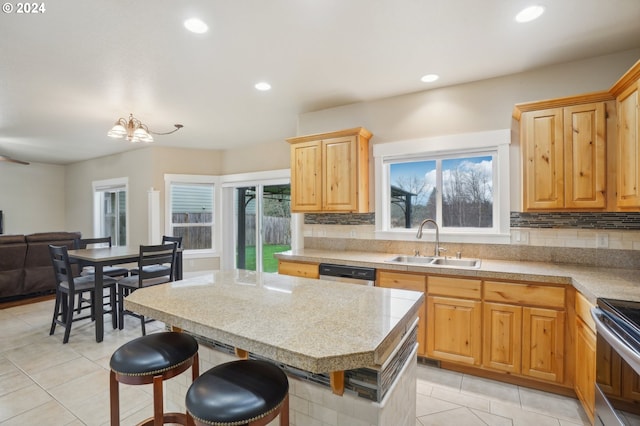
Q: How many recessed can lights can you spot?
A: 4